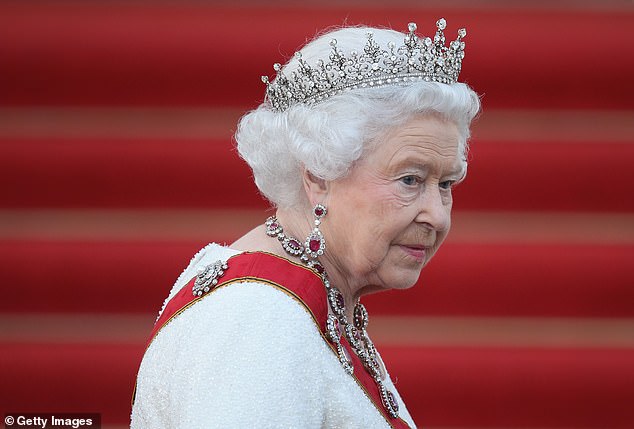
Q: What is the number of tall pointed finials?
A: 8